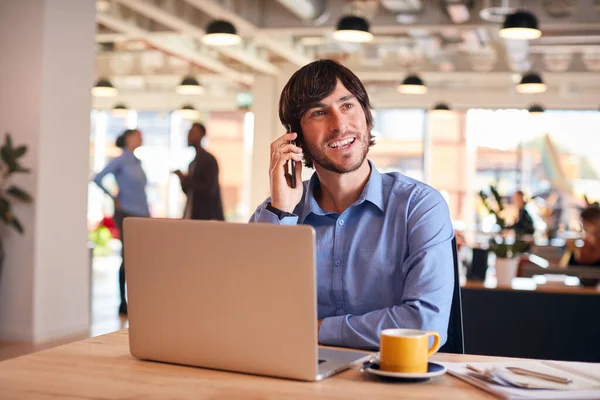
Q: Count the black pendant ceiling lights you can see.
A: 11